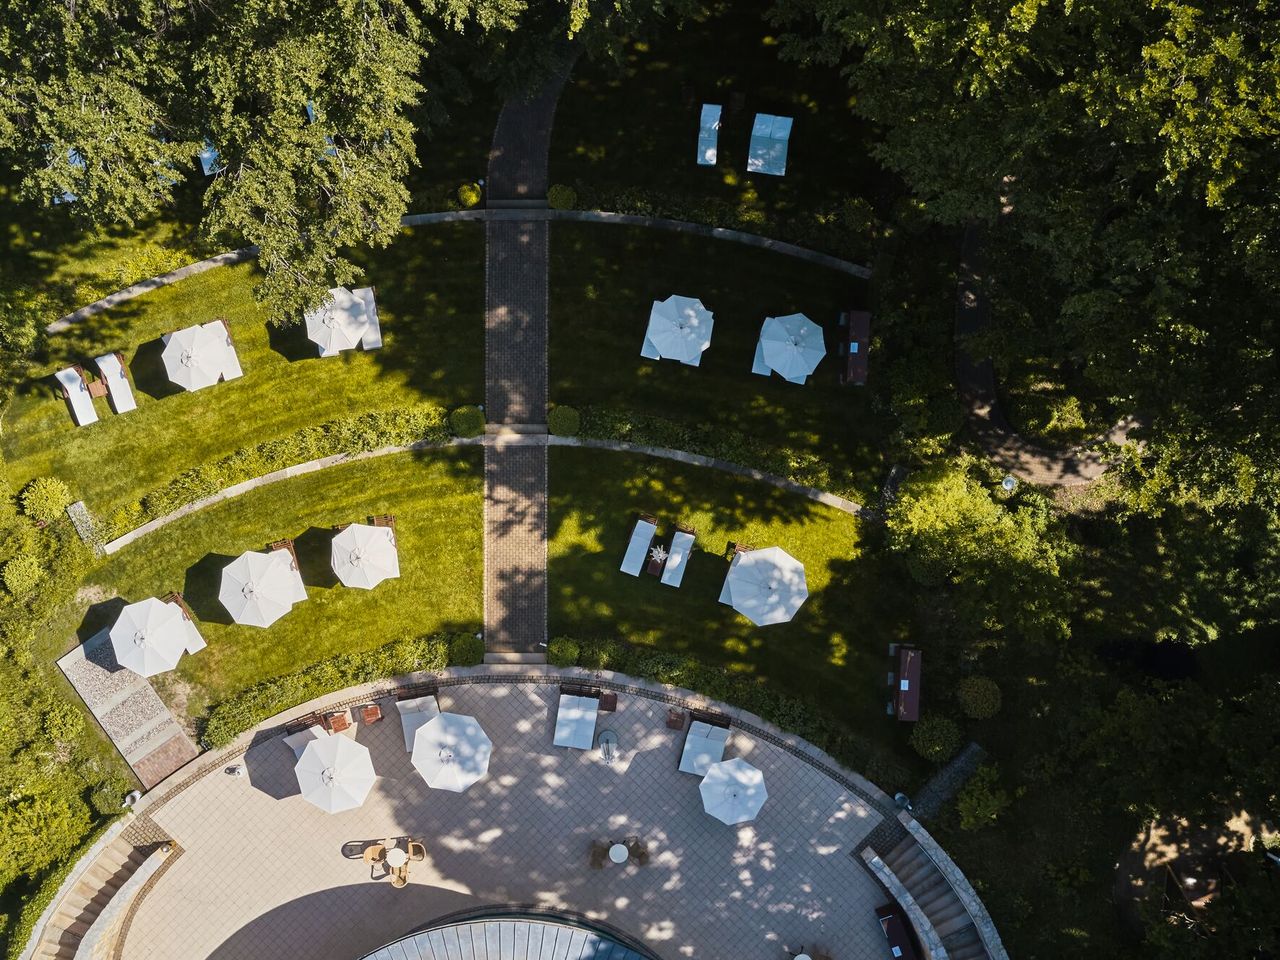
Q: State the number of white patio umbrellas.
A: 11